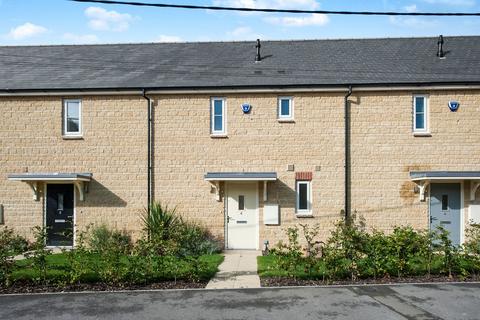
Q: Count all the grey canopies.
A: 3